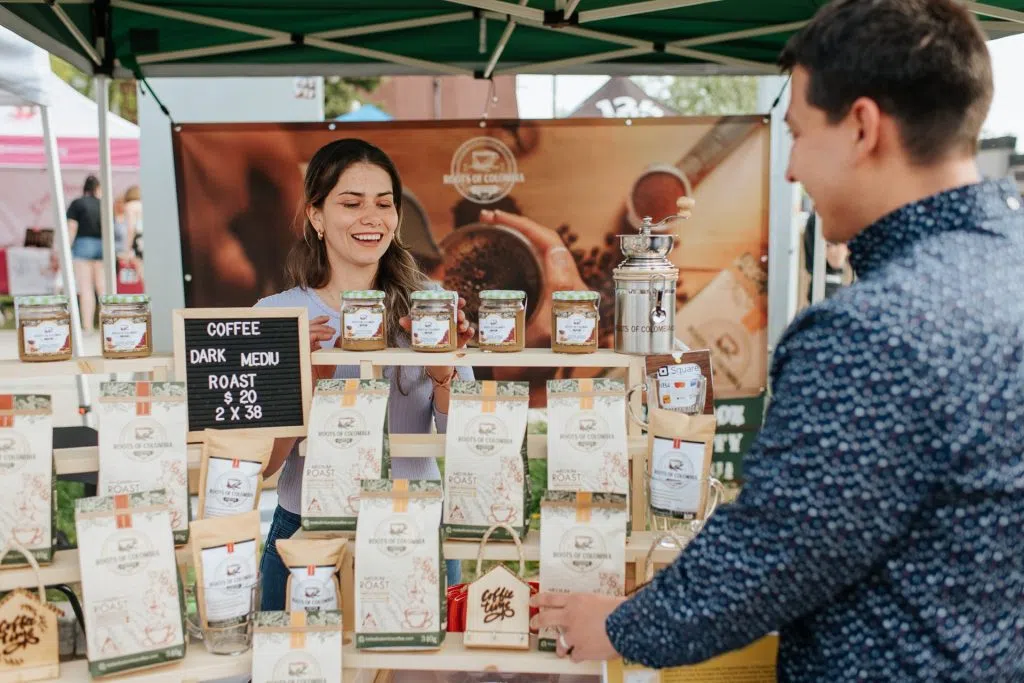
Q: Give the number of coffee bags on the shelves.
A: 13